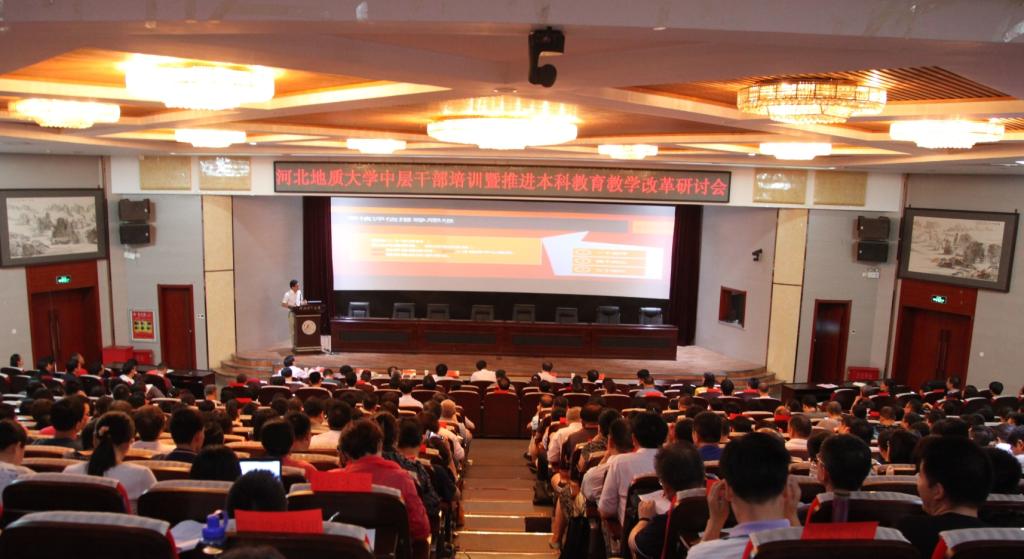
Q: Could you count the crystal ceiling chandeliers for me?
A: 9